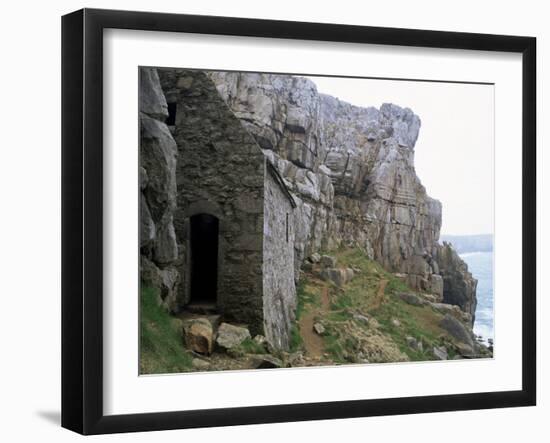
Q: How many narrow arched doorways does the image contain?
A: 1